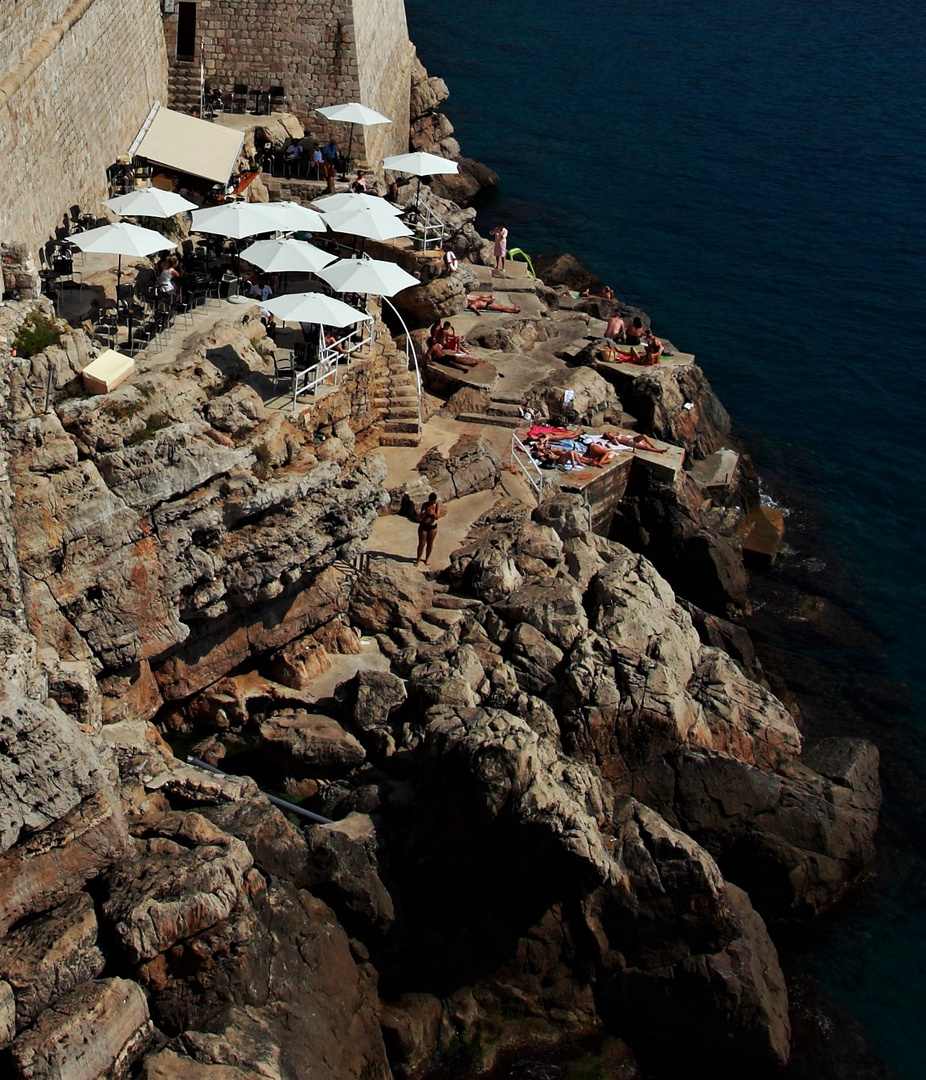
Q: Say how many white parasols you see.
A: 11